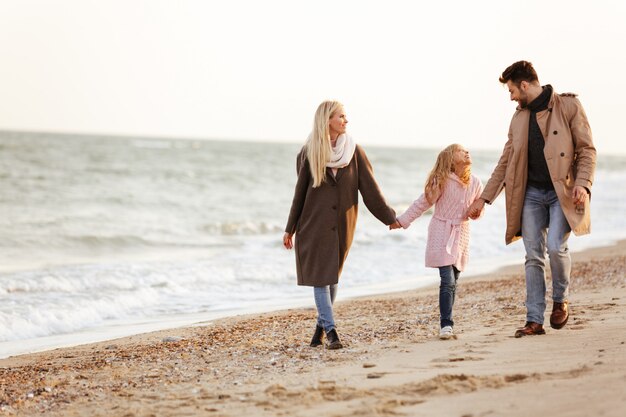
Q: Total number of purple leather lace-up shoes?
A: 0